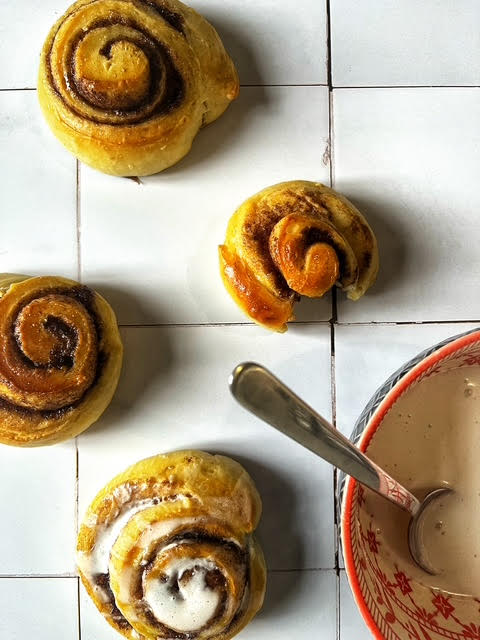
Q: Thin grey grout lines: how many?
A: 5